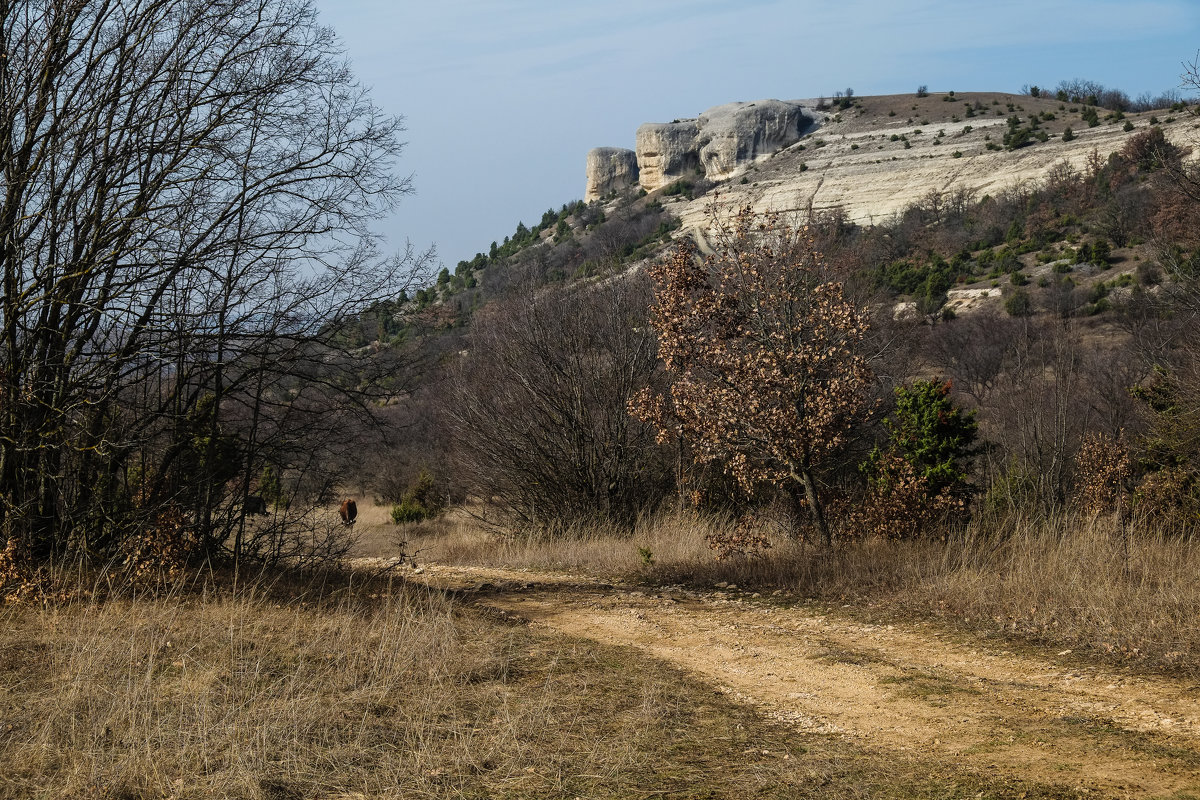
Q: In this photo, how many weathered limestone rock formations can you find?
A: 3